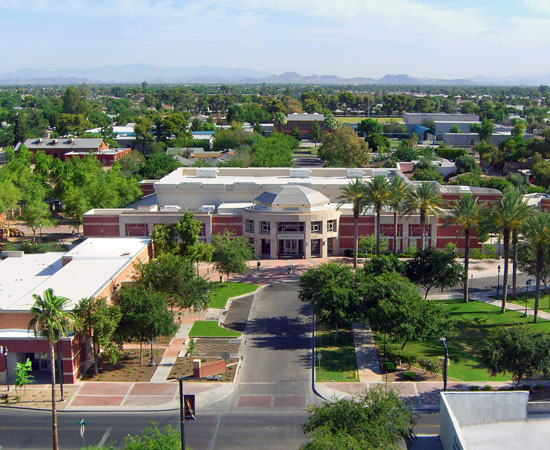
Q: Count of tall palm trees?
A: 9